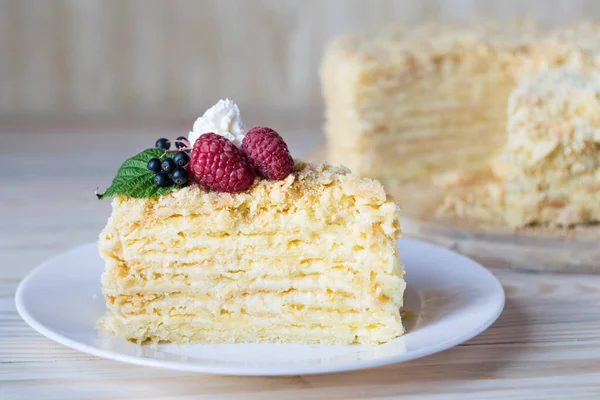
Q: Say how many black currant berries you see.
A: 7